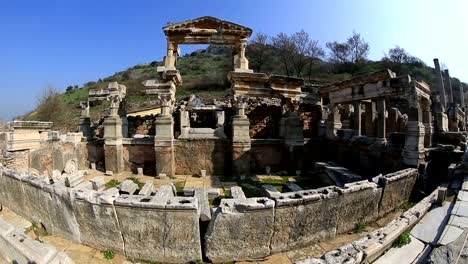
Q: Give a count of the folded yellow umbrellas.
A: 0